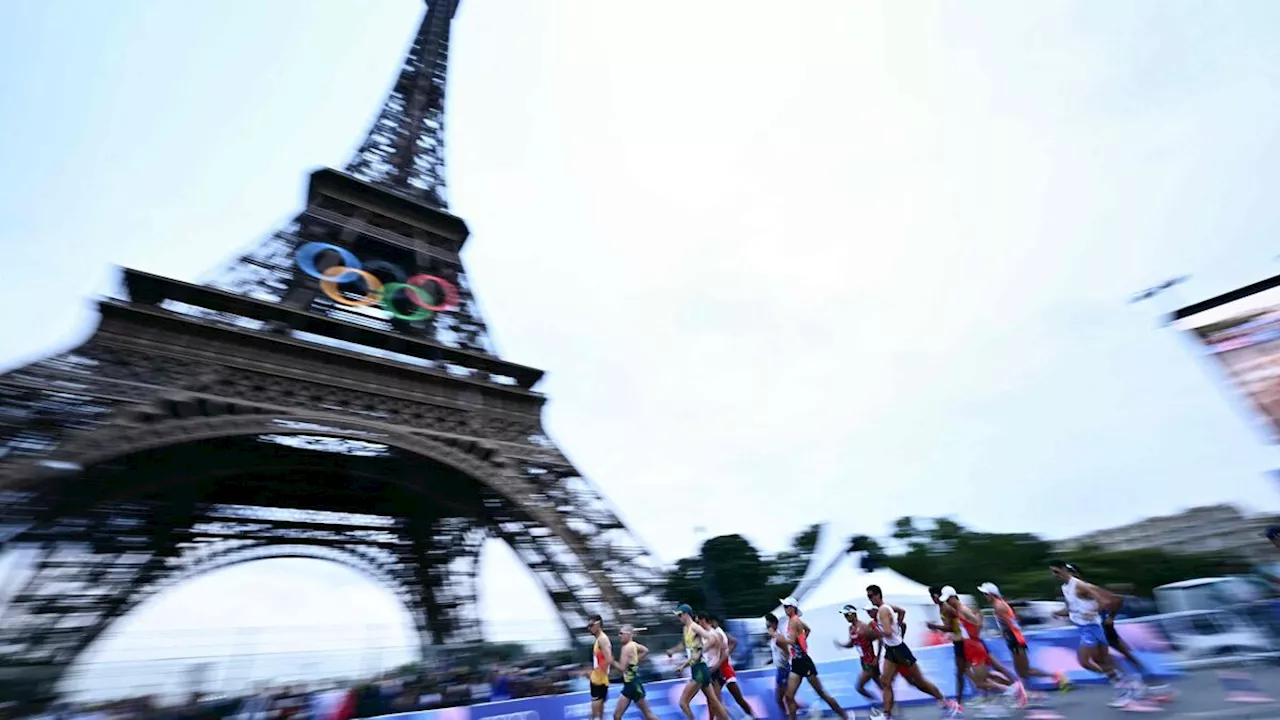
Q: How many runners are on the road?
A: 15